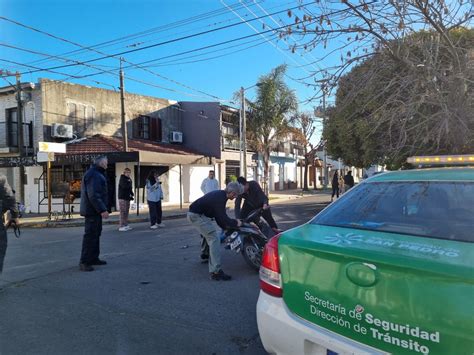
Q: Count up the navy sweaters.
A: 1